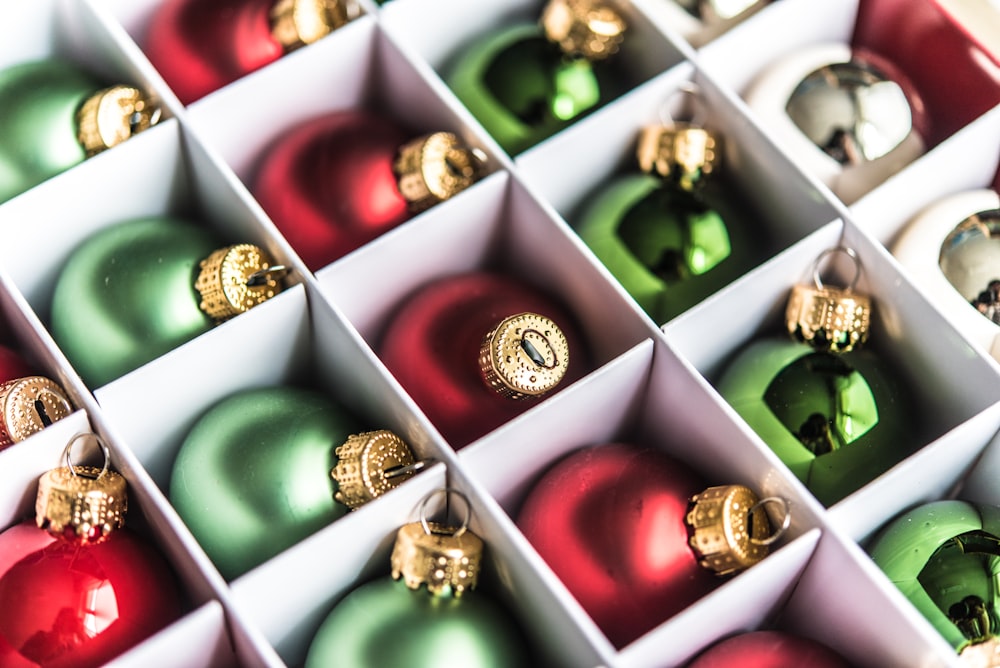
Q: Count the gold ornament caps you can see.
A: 13